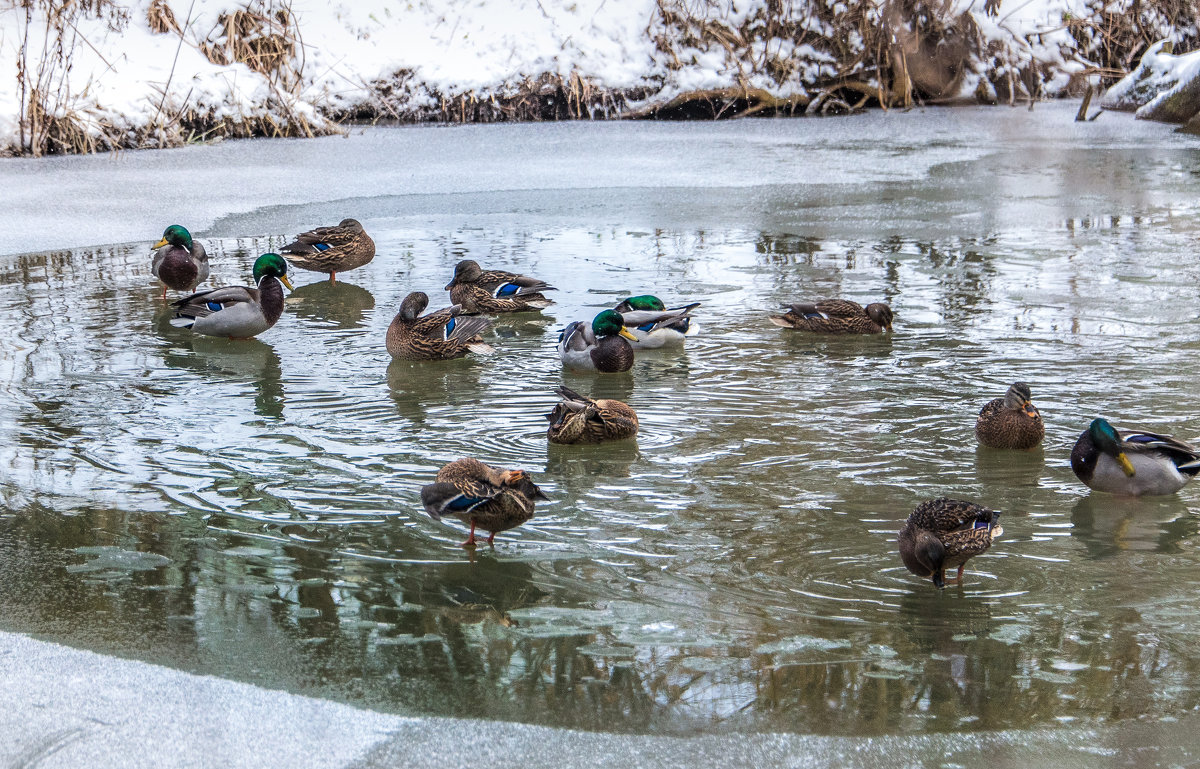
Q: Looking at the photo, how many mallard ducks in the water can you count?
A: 13